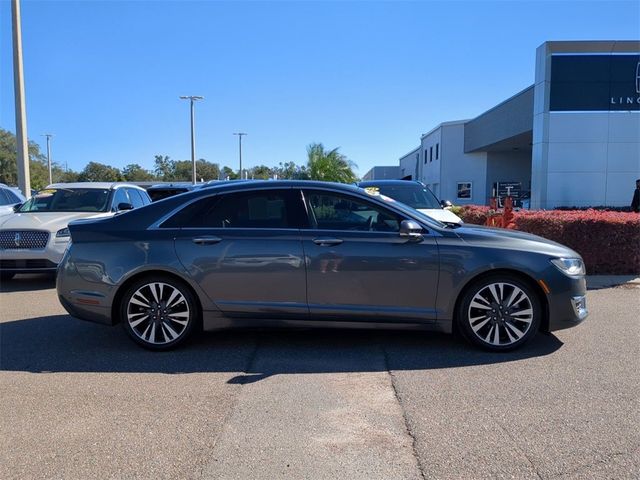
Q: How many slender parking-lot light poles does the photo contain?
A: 4